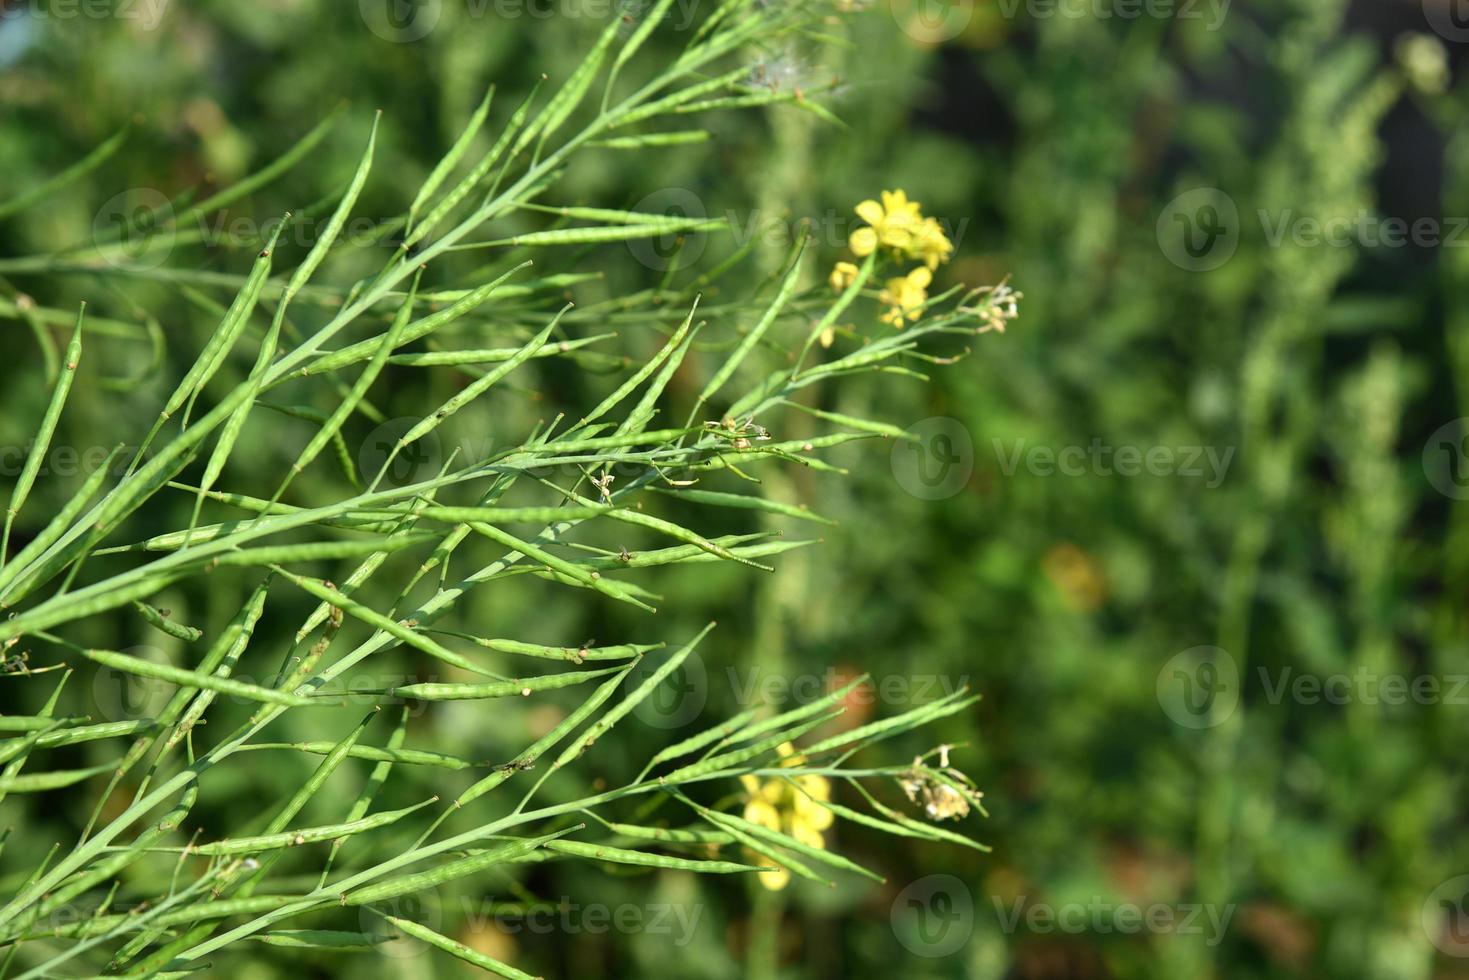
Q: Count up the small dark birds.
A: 0